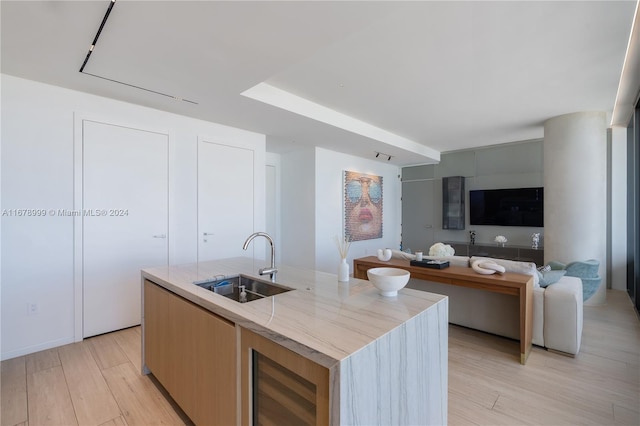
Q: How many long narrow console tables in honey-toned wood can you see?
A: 1